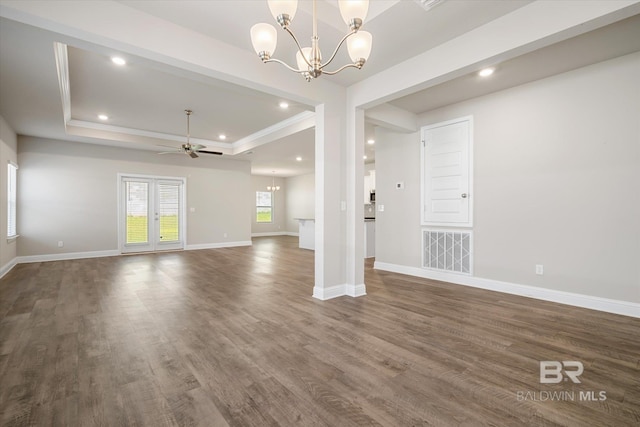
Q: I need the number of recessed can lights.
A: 8